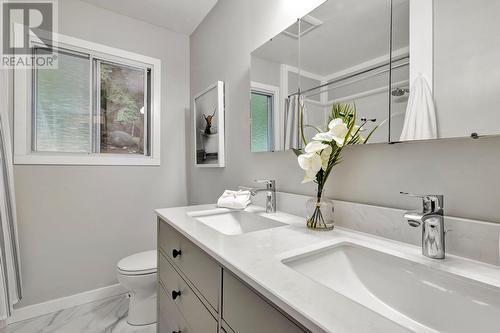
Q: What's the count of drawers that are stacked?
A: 3